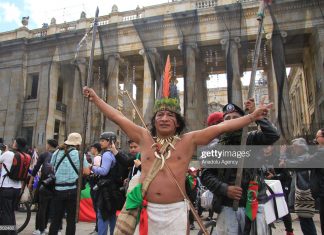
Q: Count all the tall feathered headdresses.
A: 1